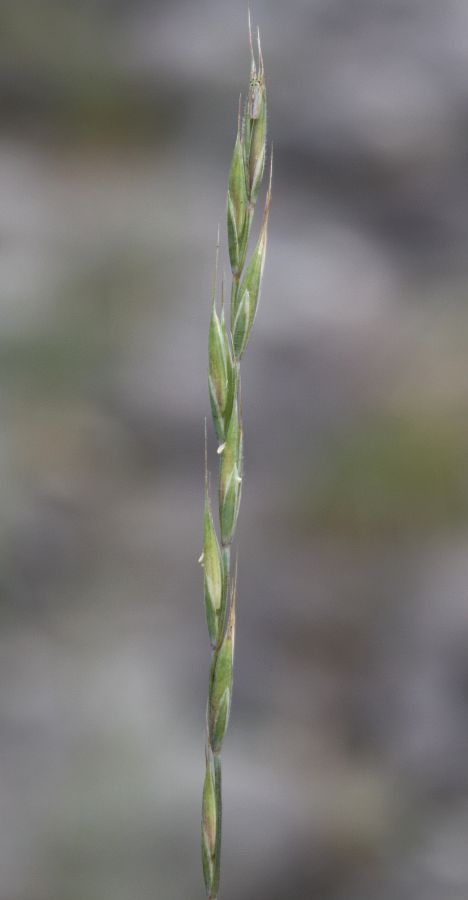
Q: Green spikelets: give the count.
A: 8